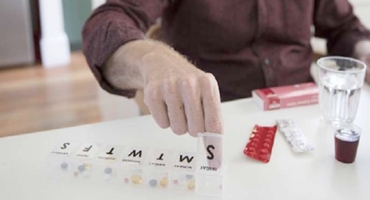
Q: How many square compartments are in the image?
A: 7